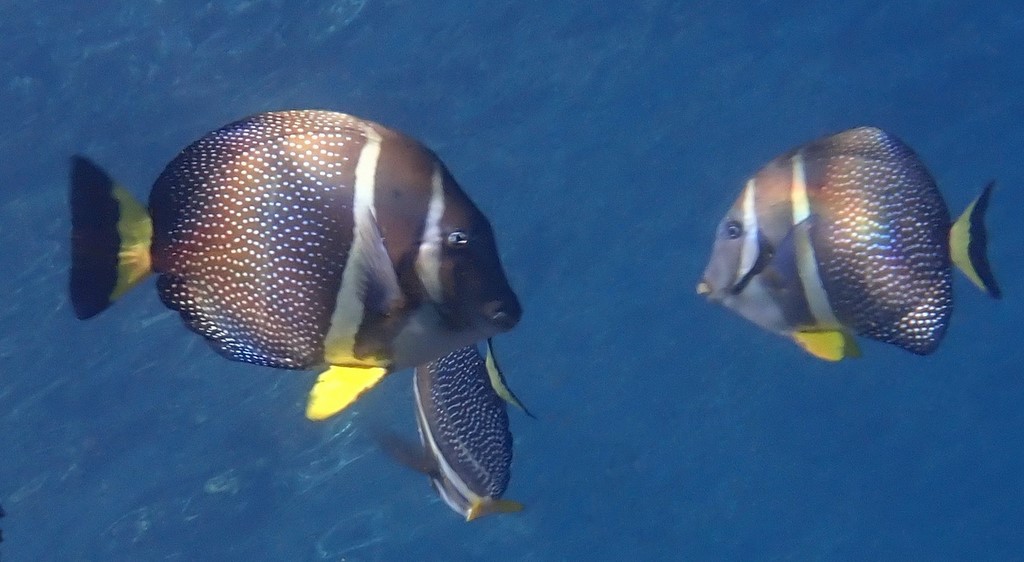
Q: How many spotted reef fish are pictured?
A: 3